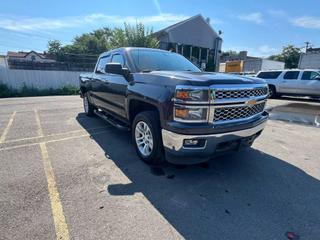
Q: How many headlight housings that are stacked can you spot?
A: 2